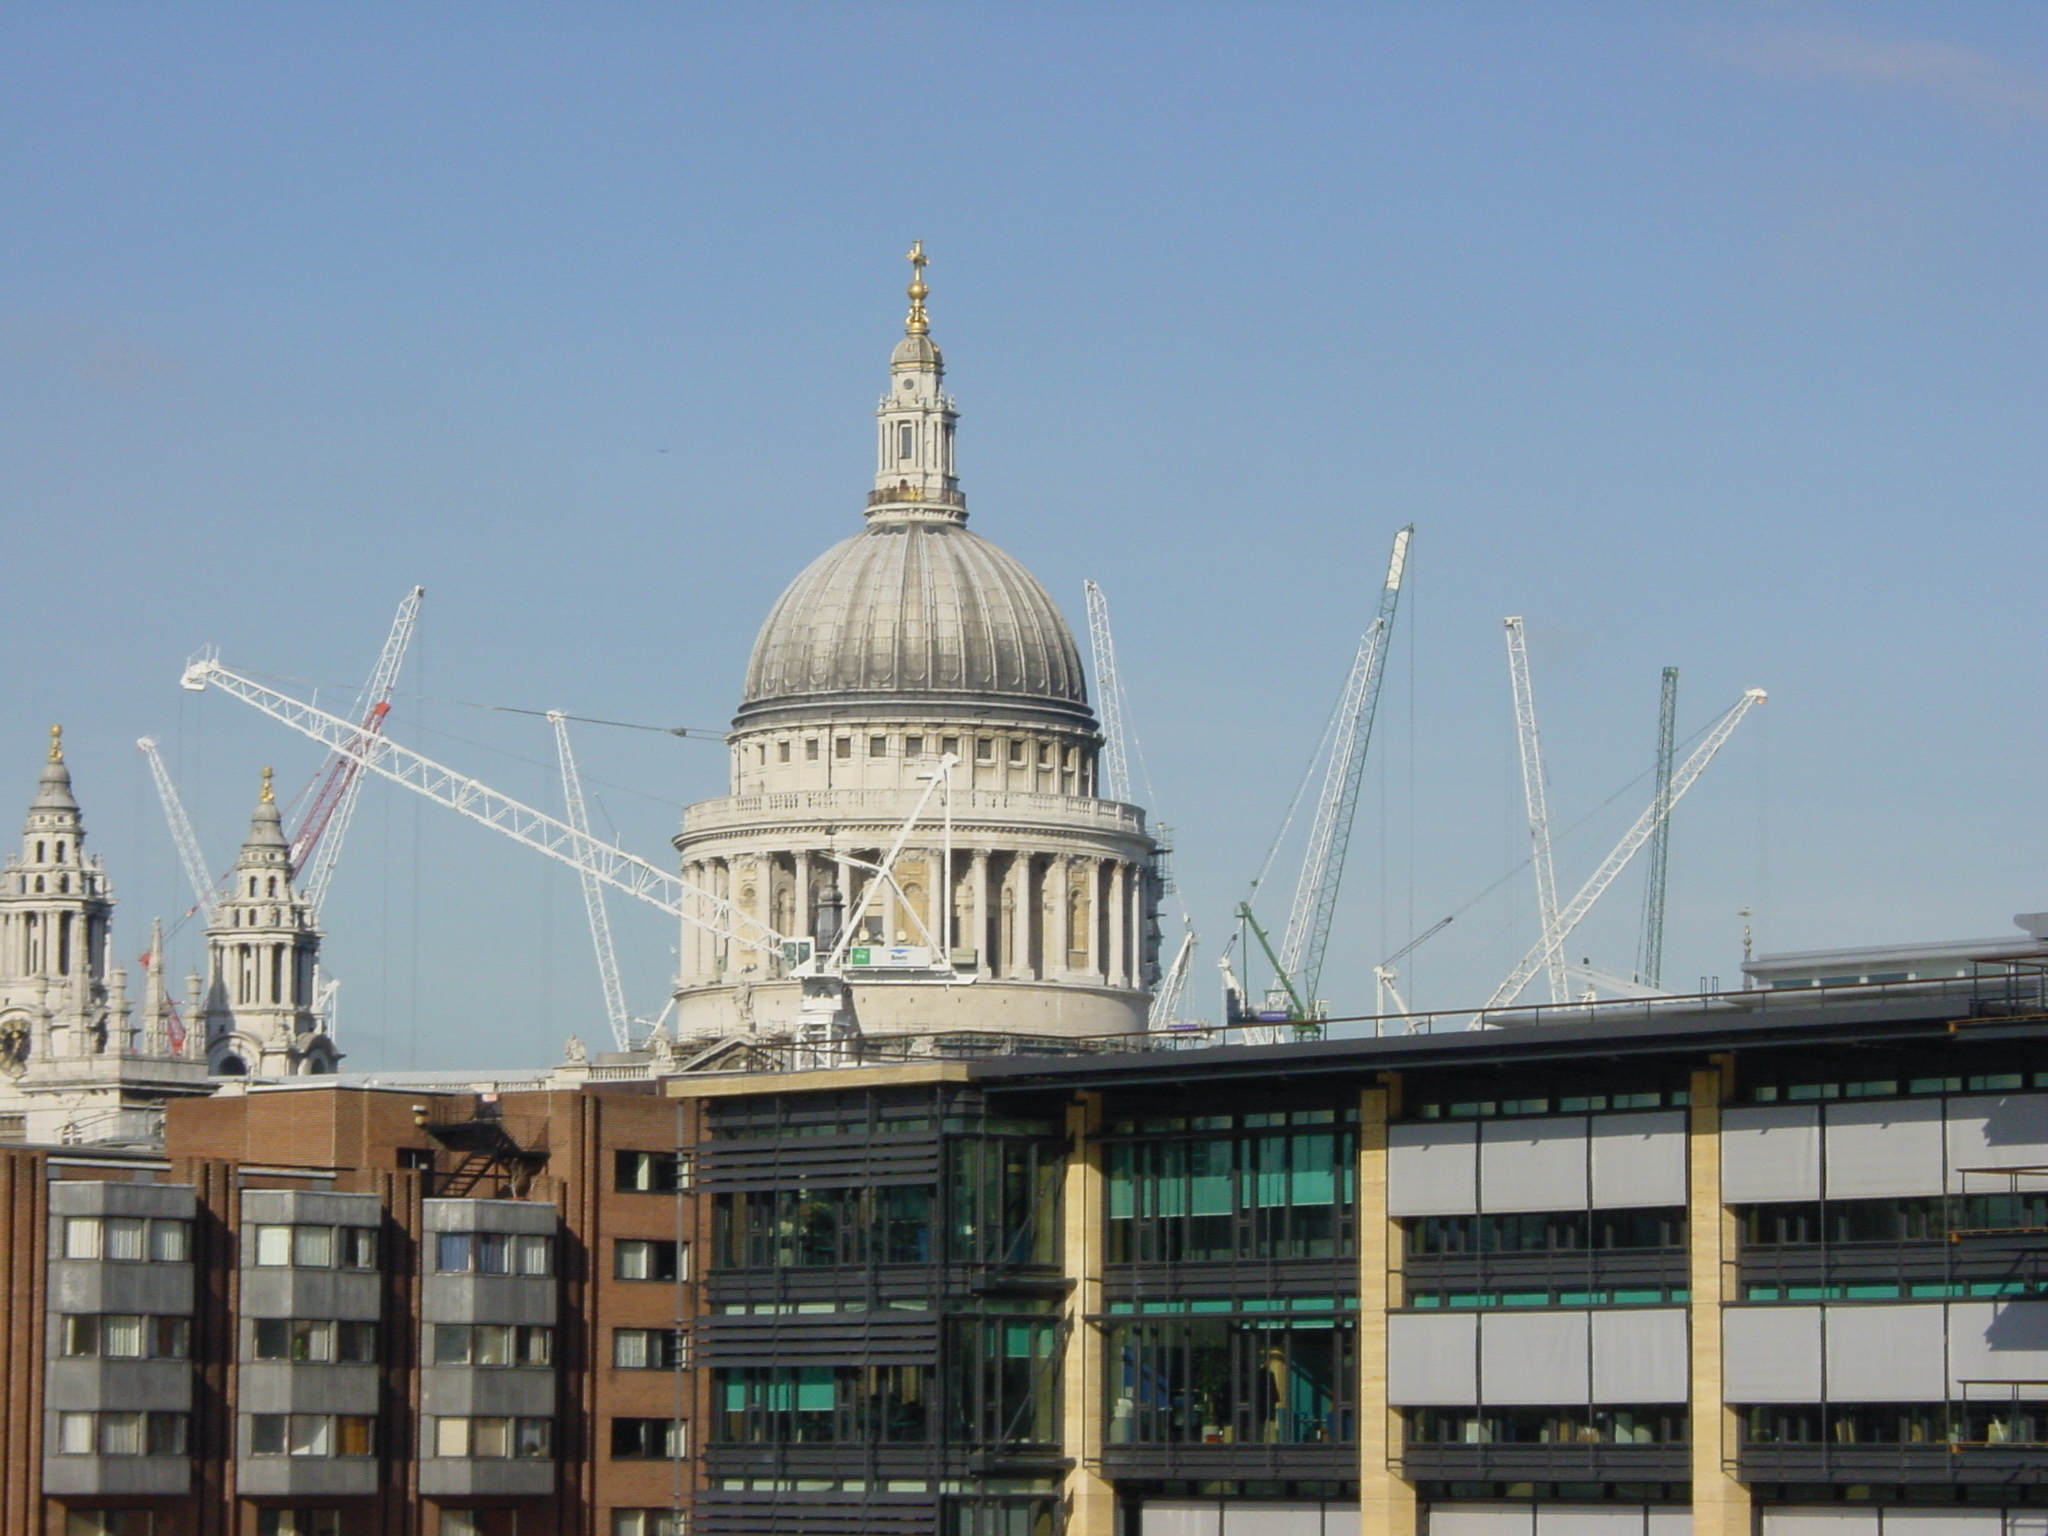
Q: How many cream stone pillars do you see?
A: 3